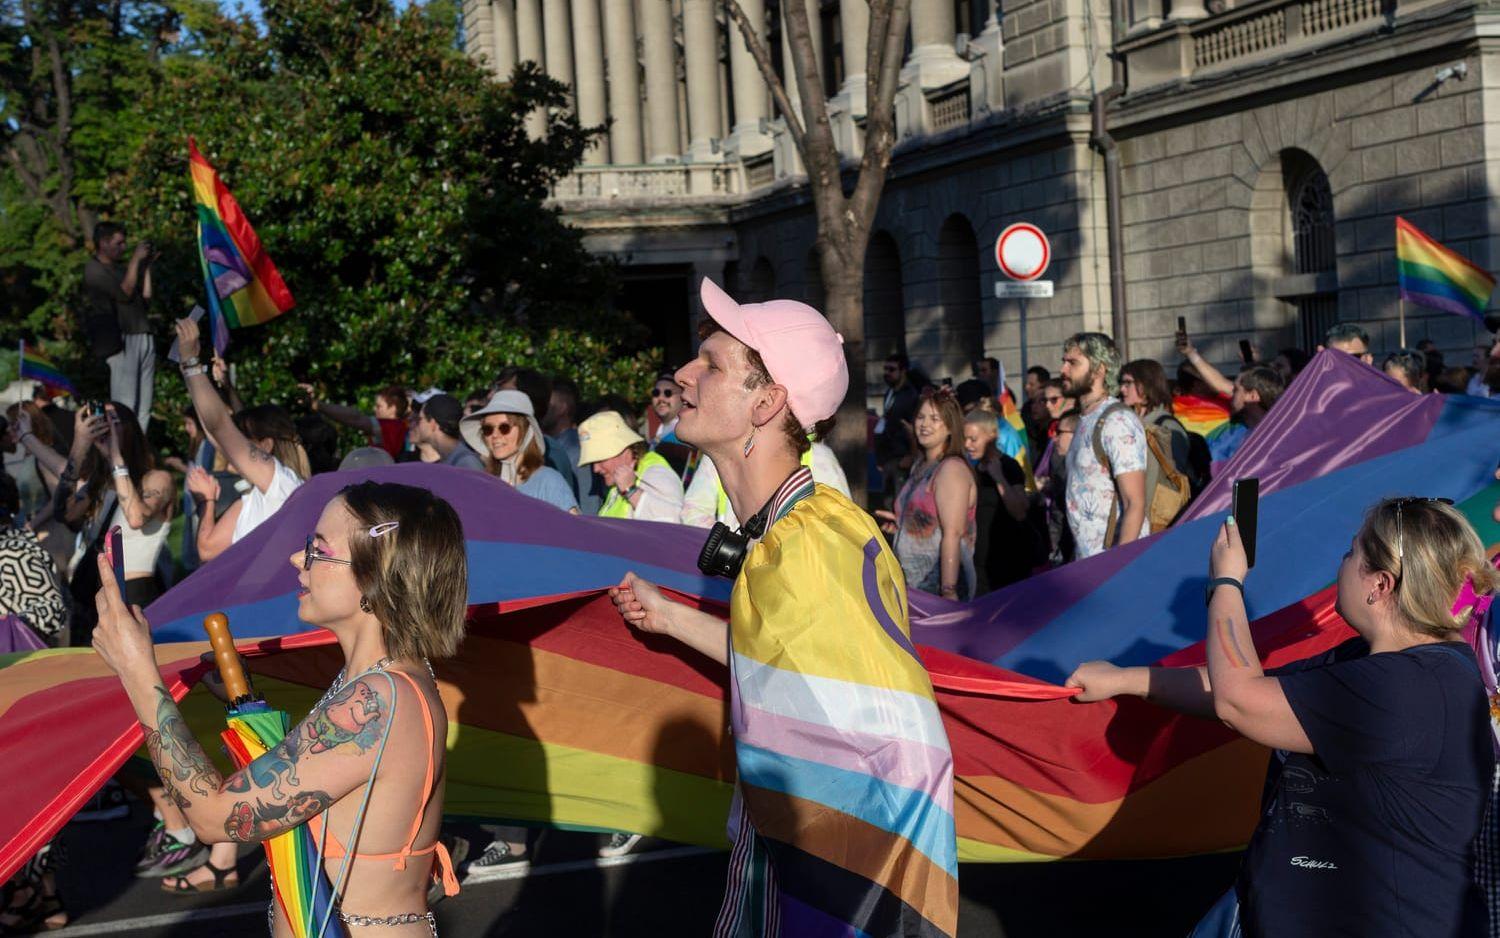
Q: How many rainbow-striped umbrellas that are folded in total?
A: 1